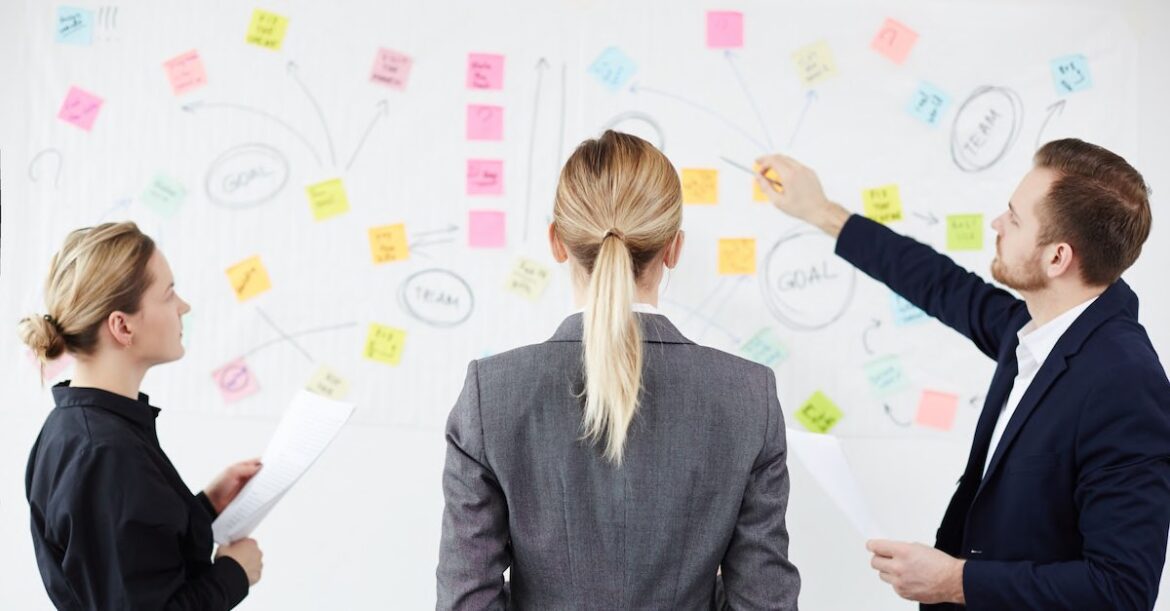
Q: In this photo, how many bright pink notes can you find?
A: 6